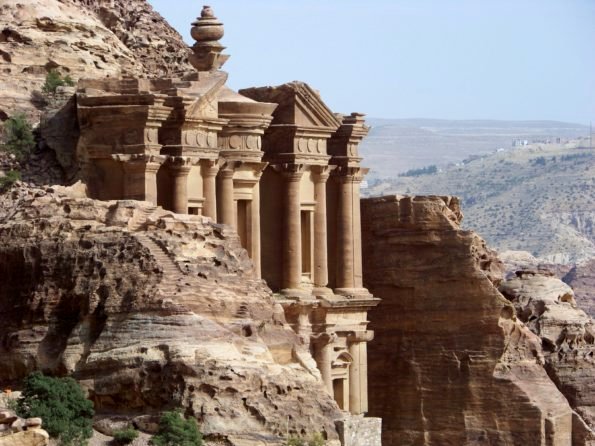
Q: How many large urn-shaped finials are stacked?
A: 1